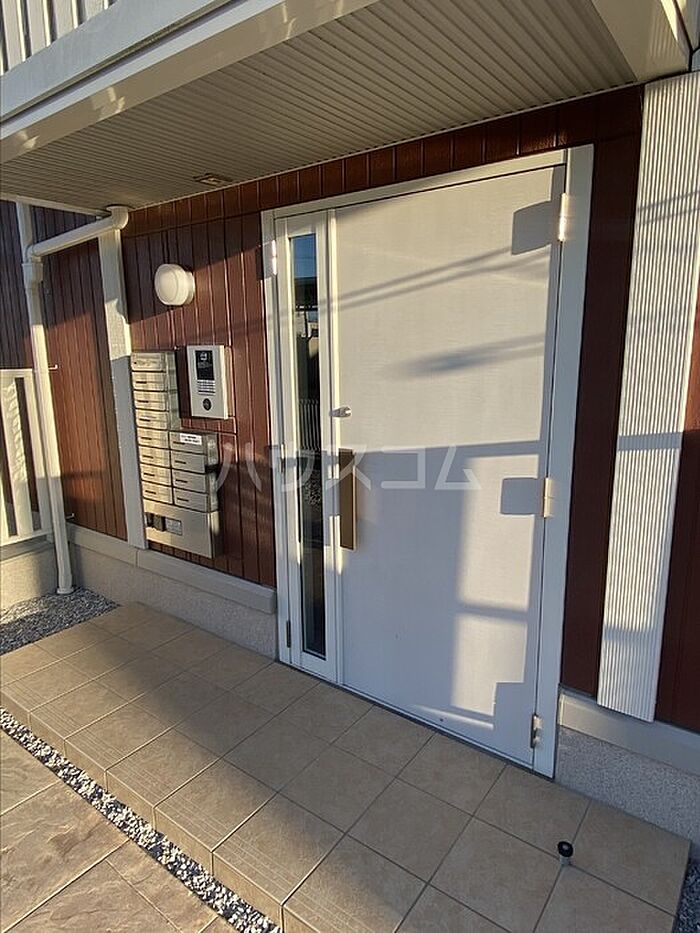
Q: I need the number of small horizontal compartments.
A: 12